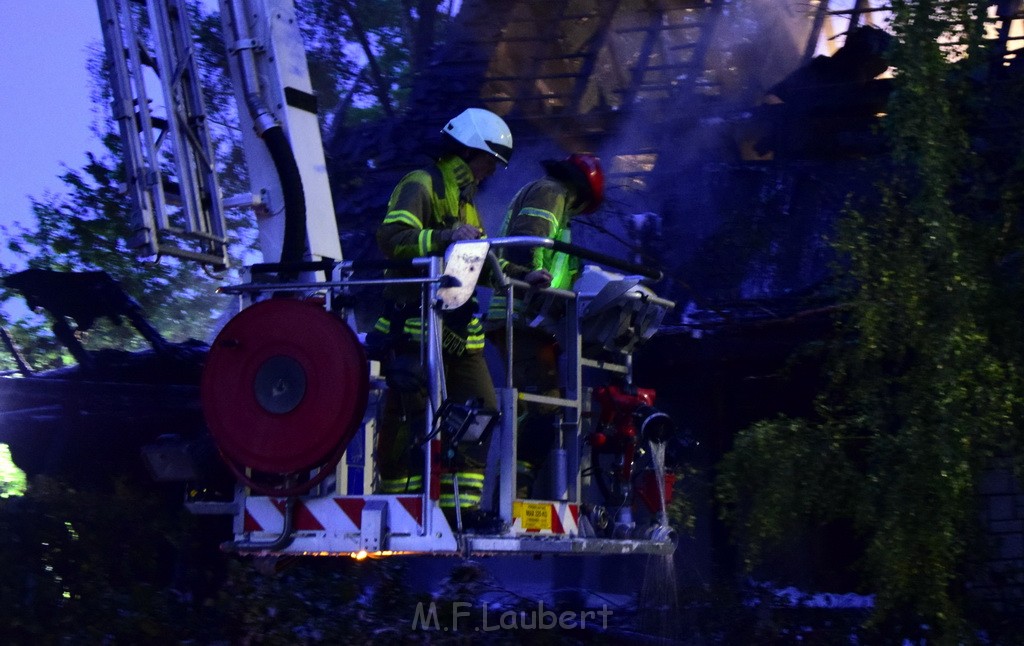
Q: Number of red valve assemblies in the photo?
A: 1